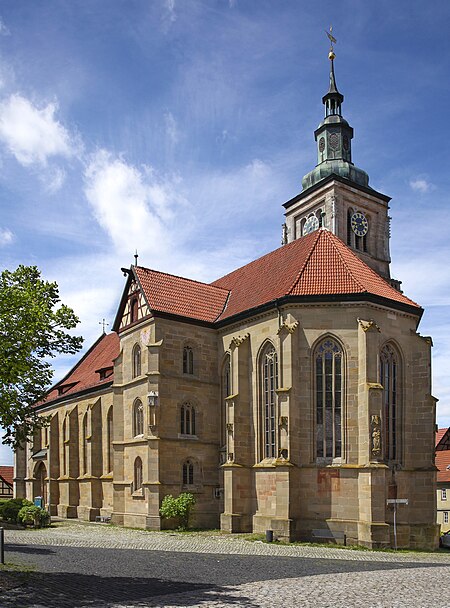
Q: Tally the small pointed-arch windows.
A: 6